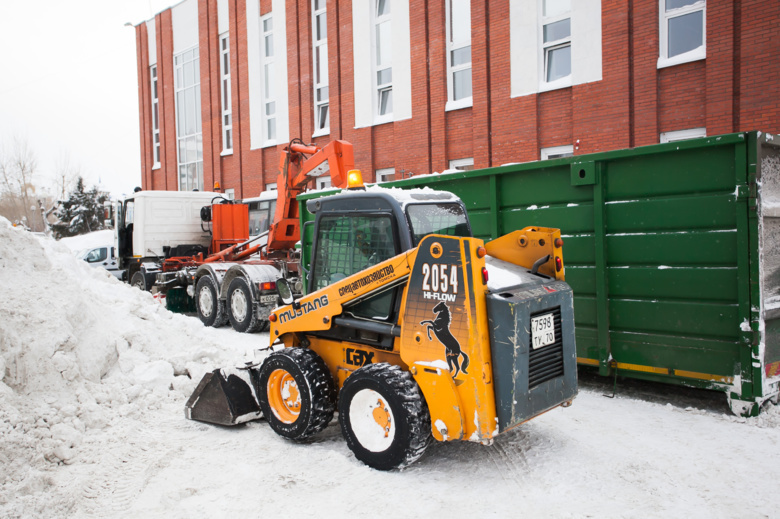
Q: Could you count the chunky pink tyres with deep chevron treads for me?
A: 0